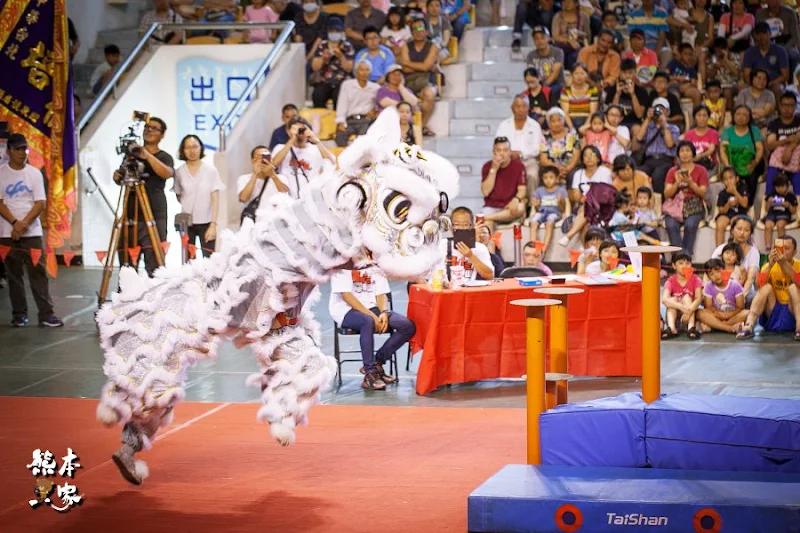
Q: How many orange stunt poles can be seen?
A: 4